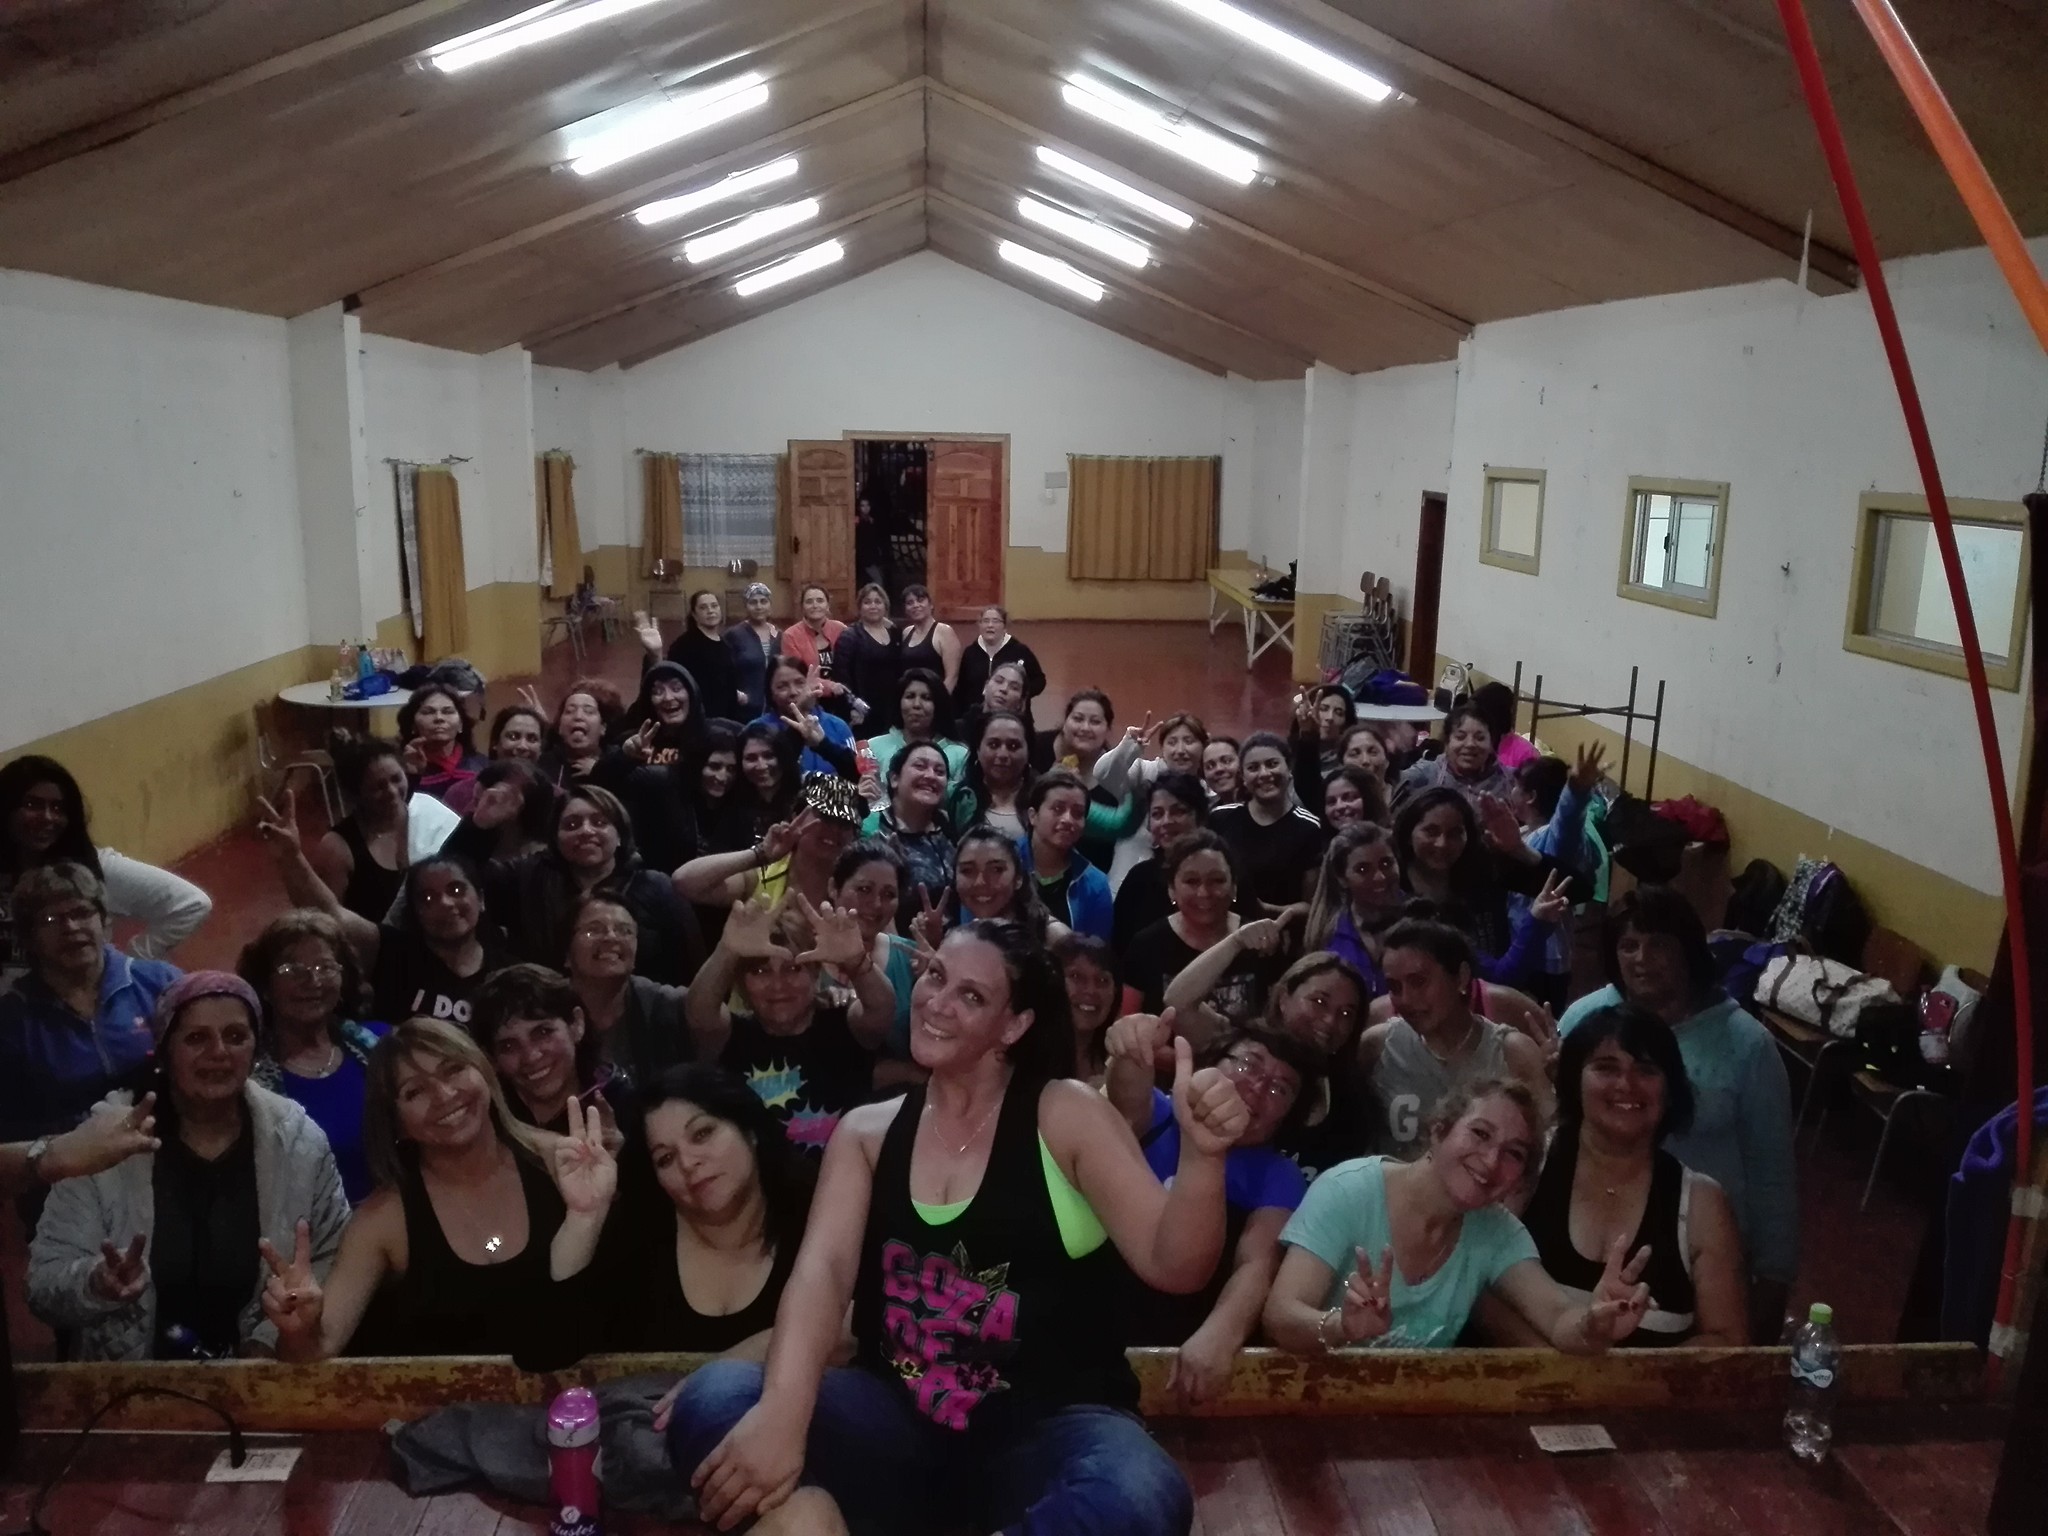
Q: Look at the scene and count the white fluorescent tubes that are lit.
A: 10